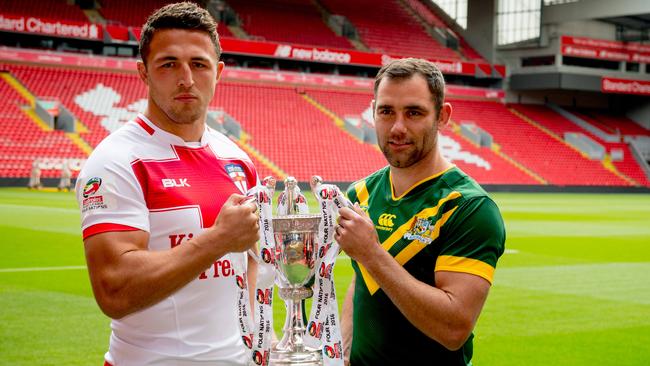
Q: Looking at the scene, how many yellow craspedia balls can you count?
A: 0